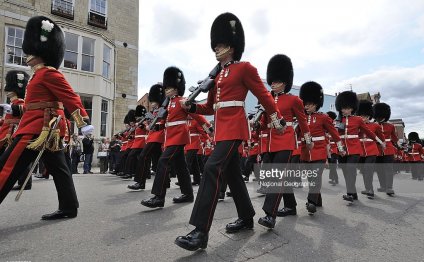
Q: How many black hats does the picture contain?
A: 14